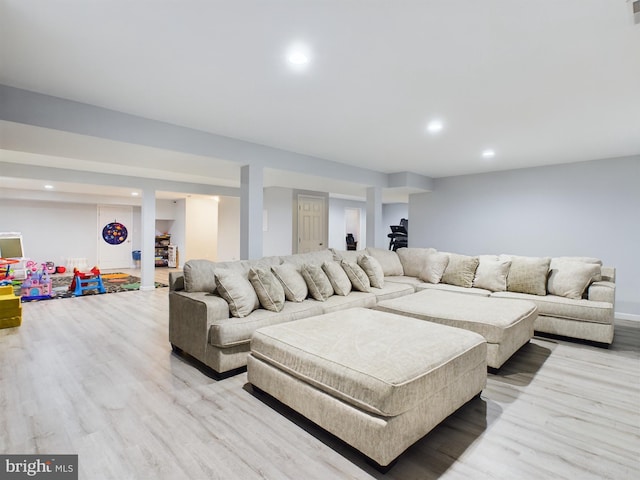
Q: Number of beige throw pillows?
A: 12